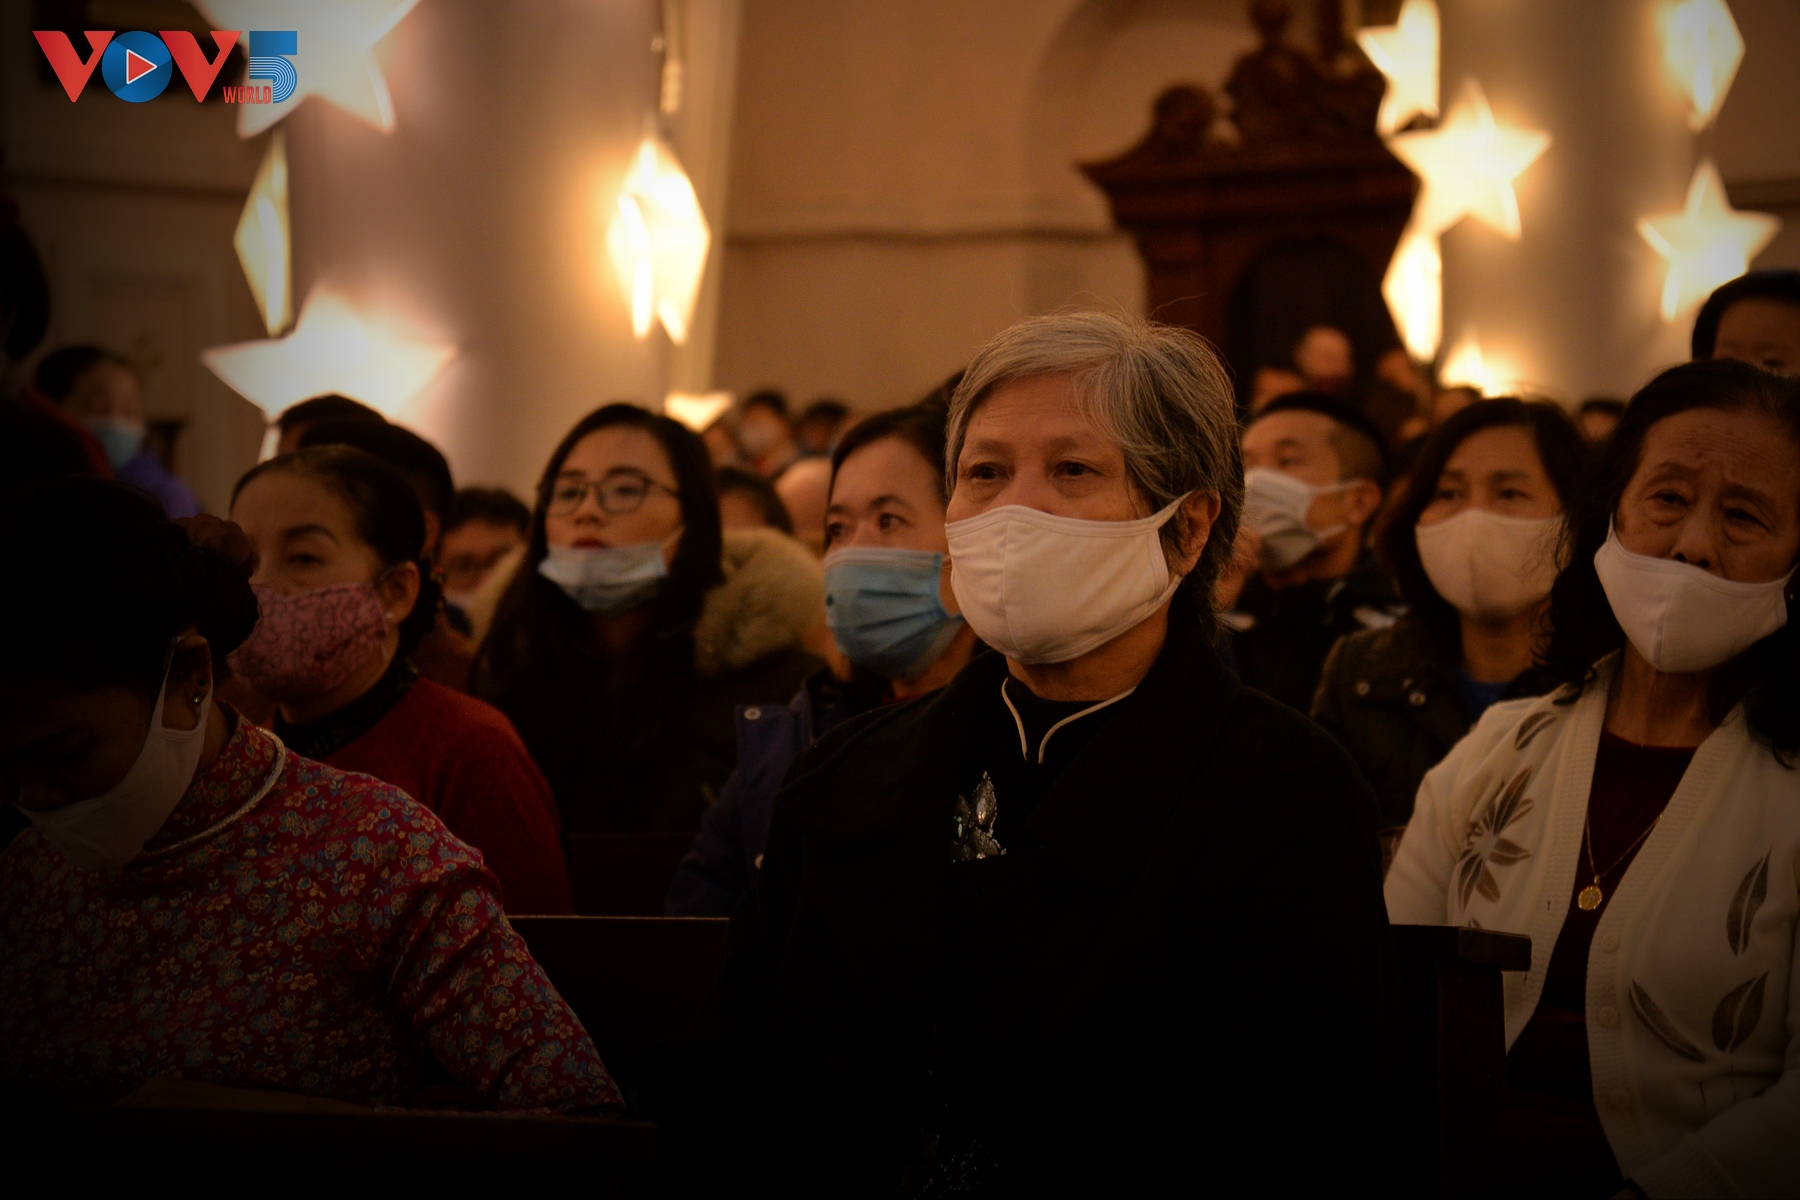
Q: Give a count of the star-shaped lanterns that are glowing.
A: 11